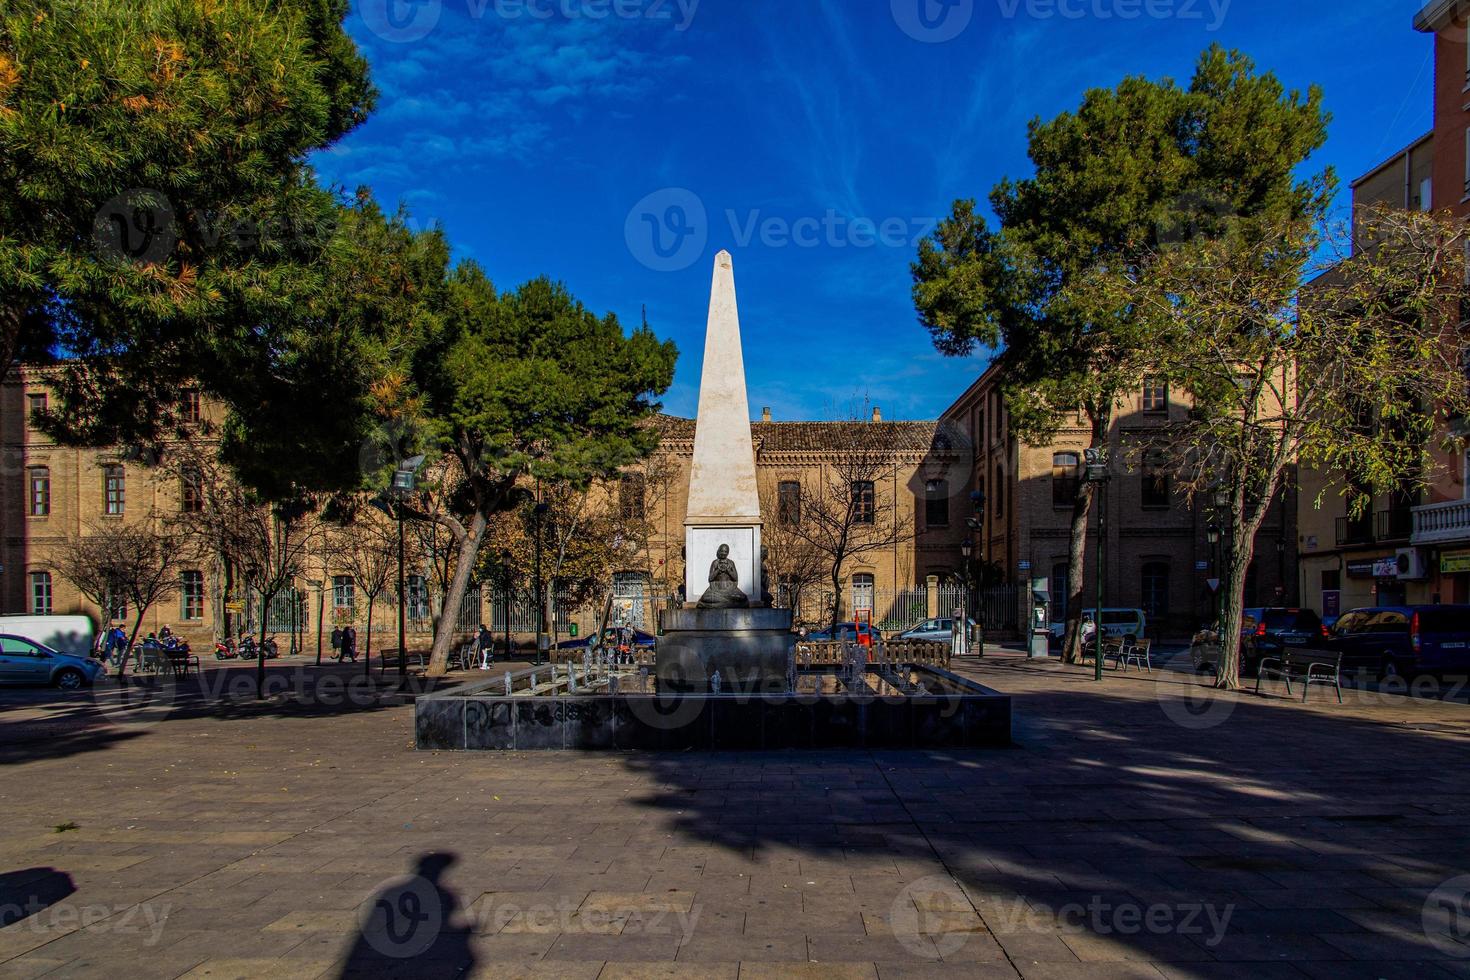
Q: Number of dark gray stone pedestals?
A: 1